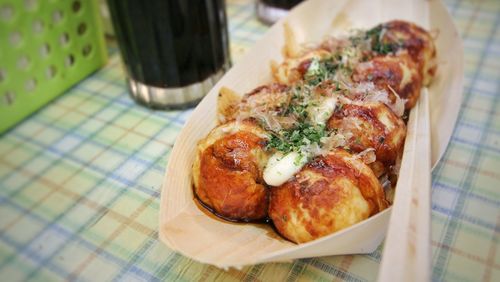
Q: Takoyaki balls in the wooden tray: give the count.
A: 8